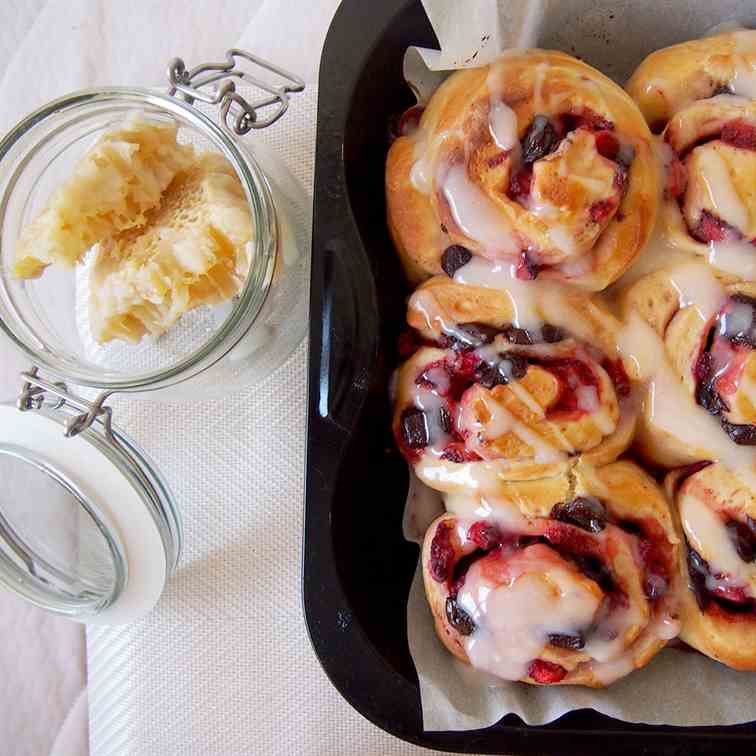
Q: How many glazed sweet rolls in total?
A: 6